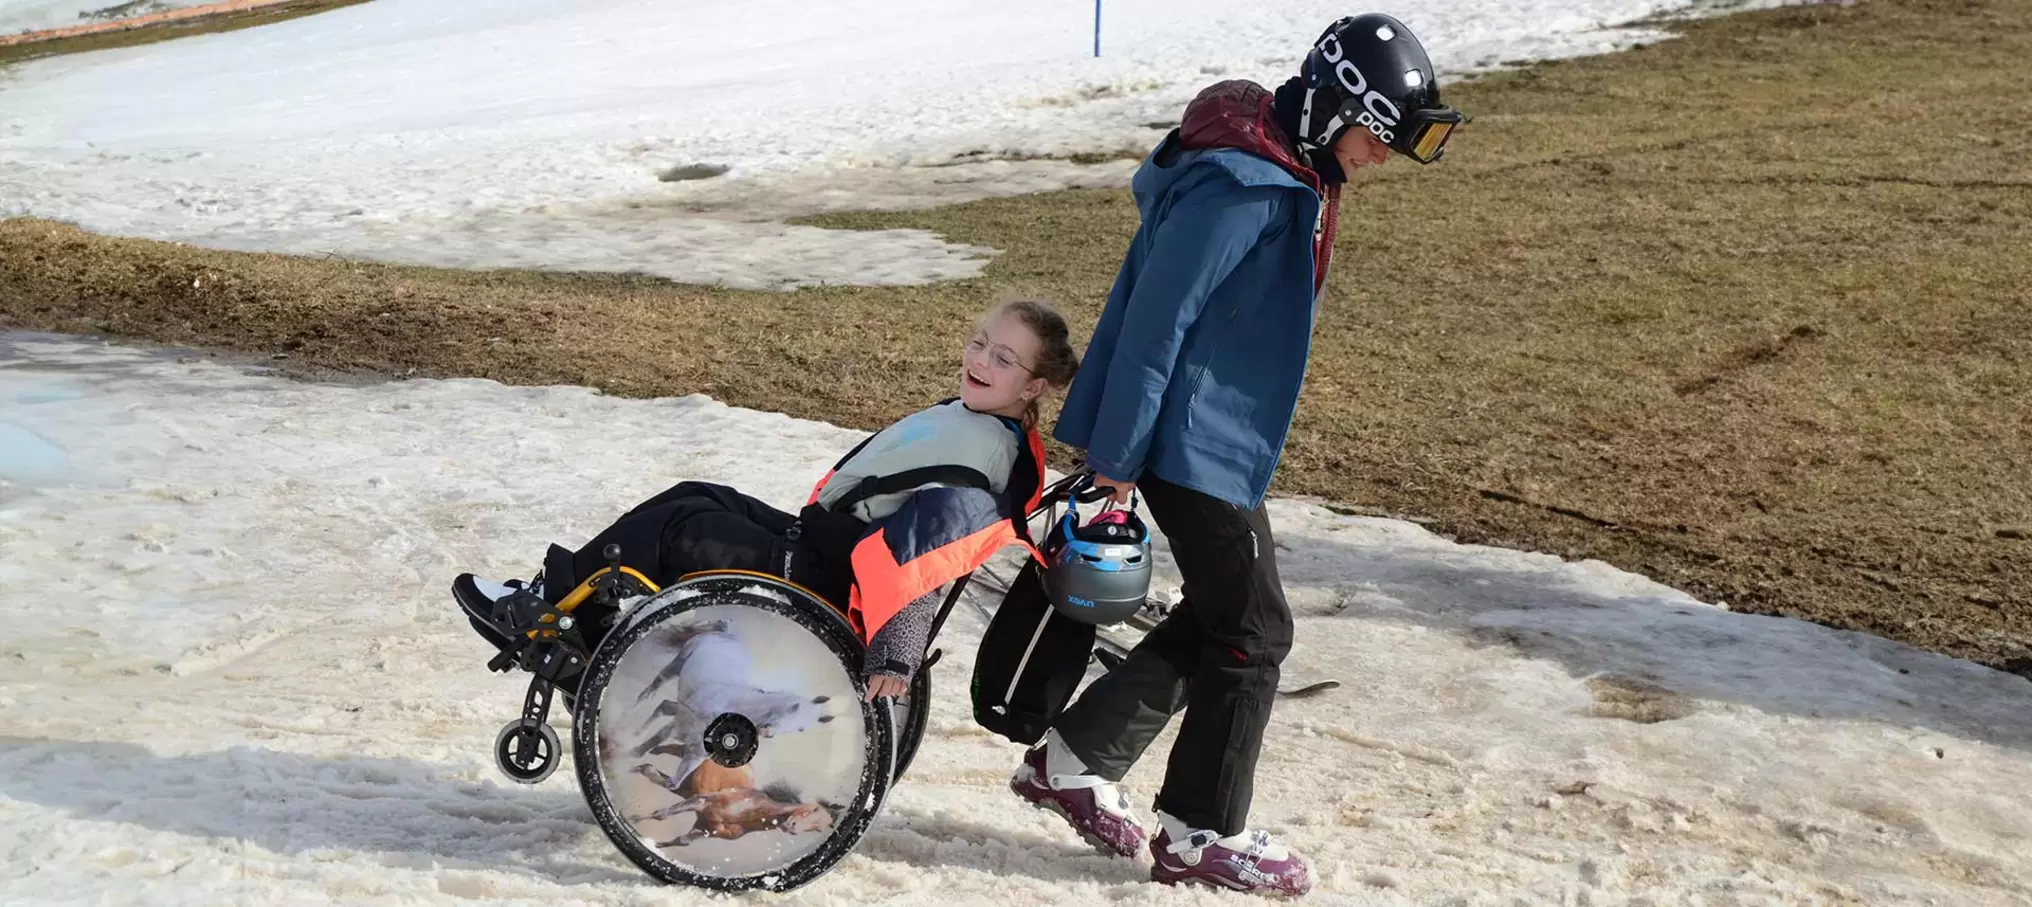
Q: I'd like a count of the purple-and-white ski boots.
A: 2